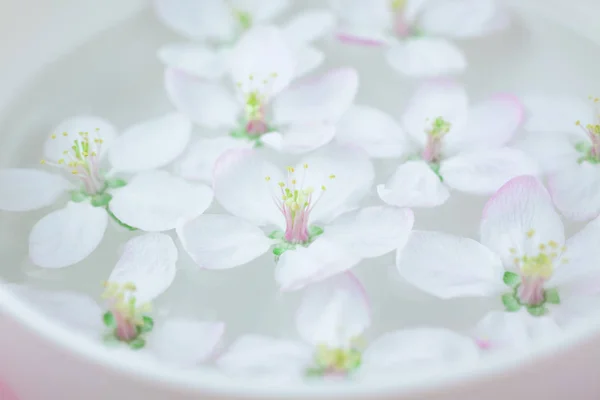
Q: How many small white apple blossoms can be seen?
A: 10